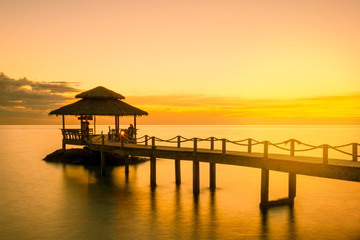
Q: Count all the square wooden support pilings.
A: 8